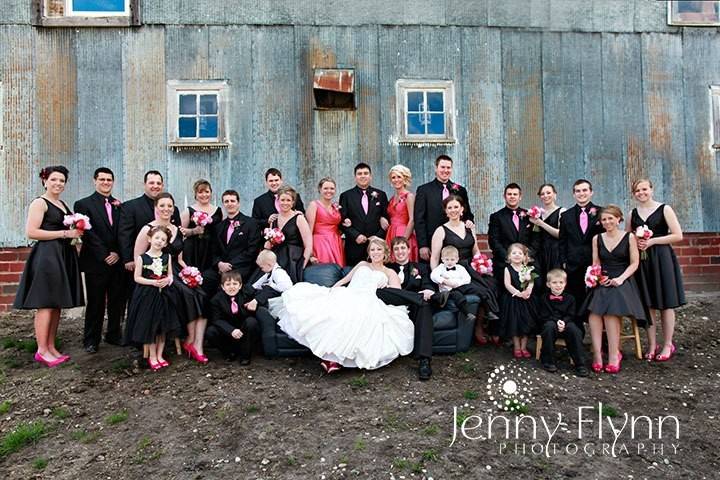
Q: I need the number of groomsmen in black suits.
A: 8